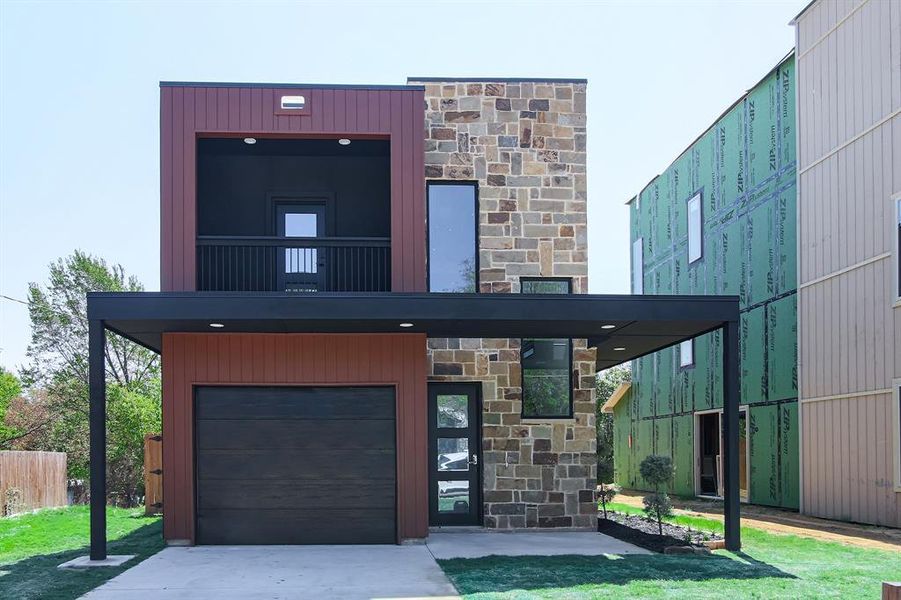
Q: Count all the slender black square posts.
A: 2